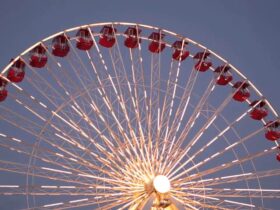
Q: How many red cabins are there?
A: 15